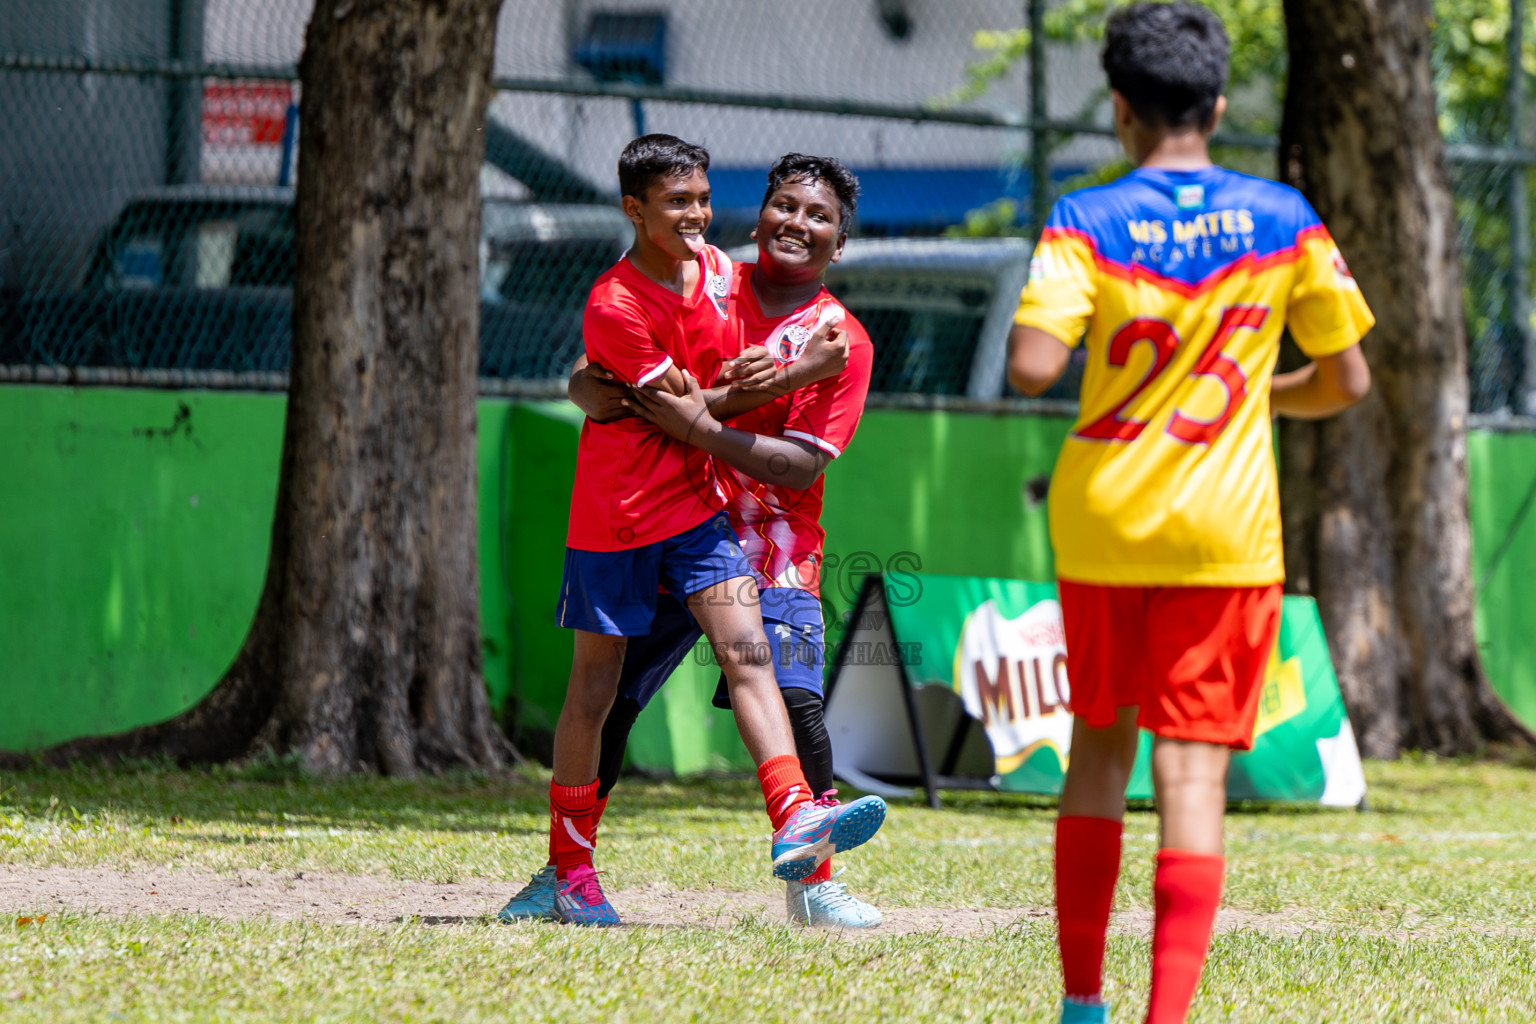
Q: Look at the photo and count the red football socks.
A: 6